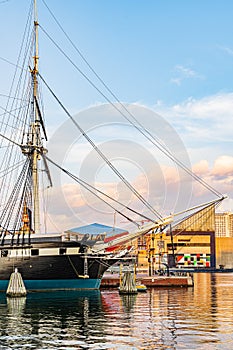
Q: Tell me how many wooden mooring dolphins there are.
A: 2